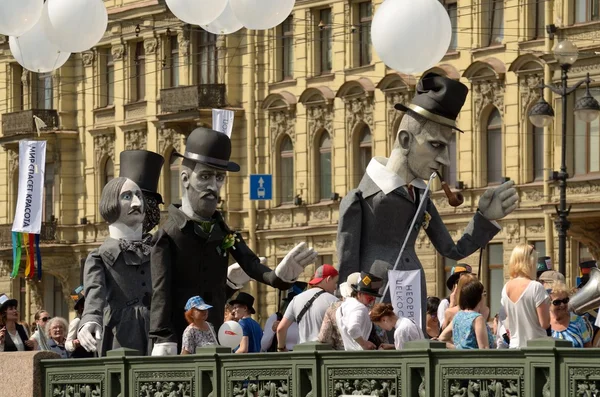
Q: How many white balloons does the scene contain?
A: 8